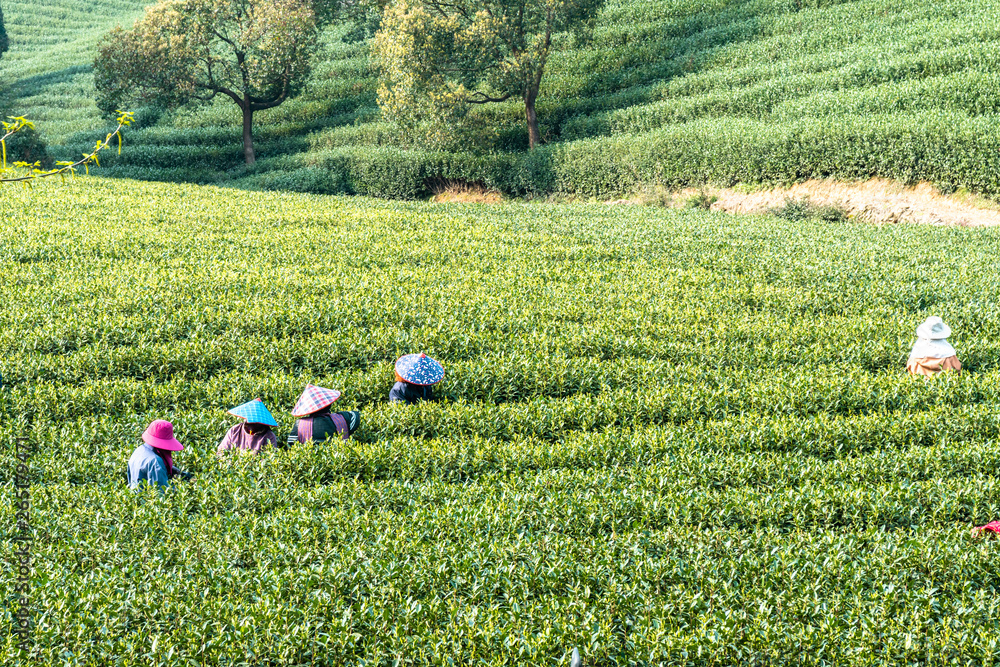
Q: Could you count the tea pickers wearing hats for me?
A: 5